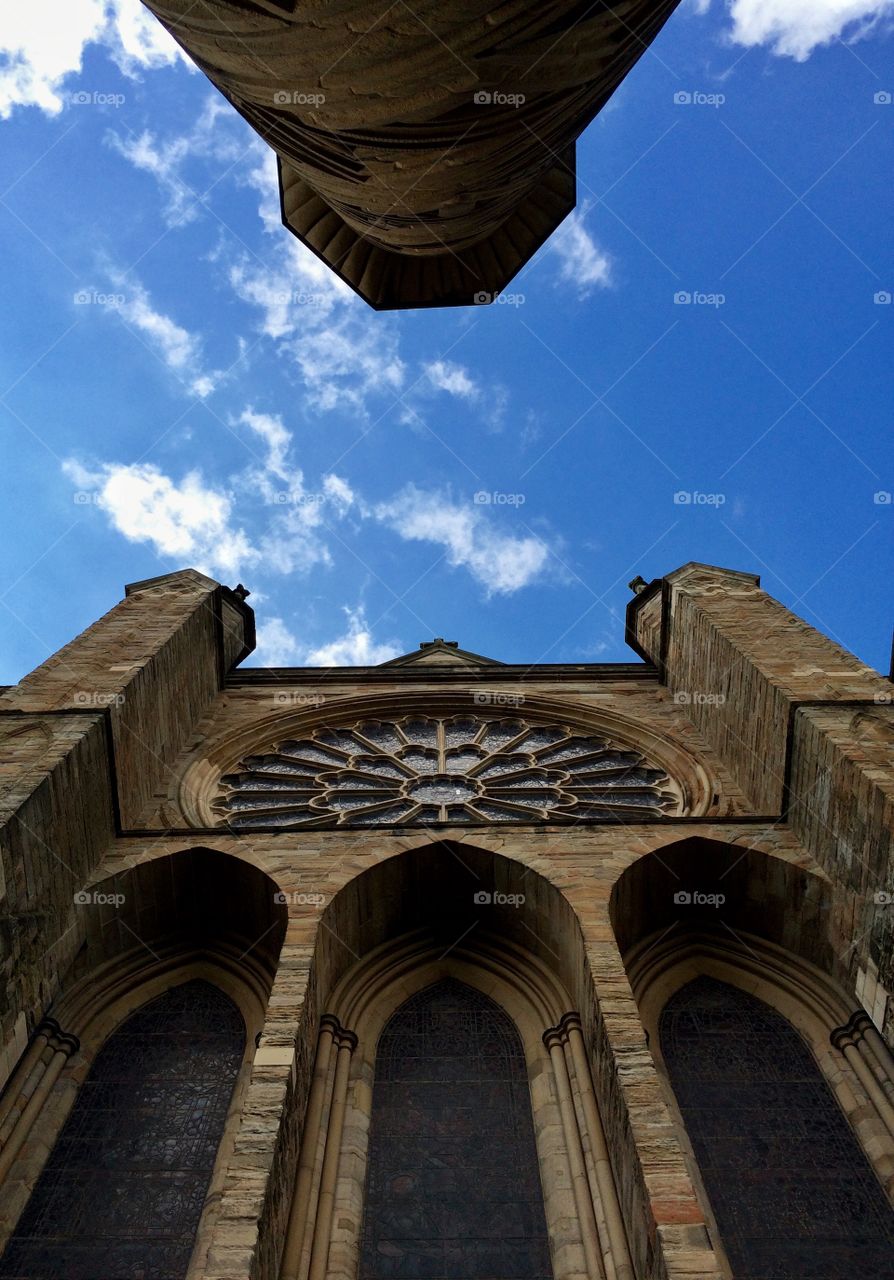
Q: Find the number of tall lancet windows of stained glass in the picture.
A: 3